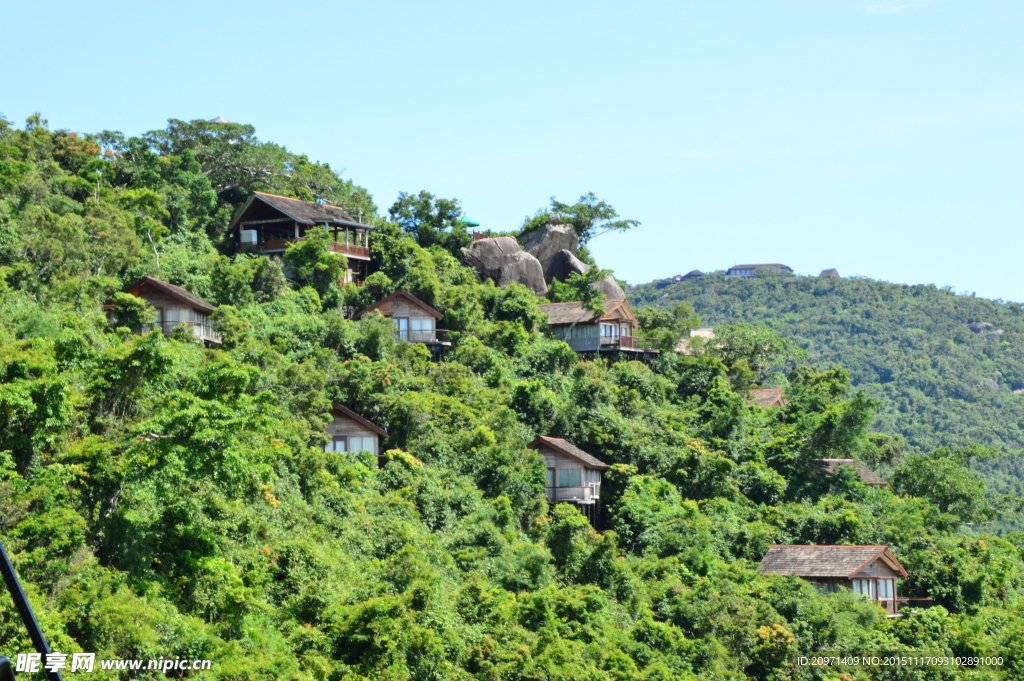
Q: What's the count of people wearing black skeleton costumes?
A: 0